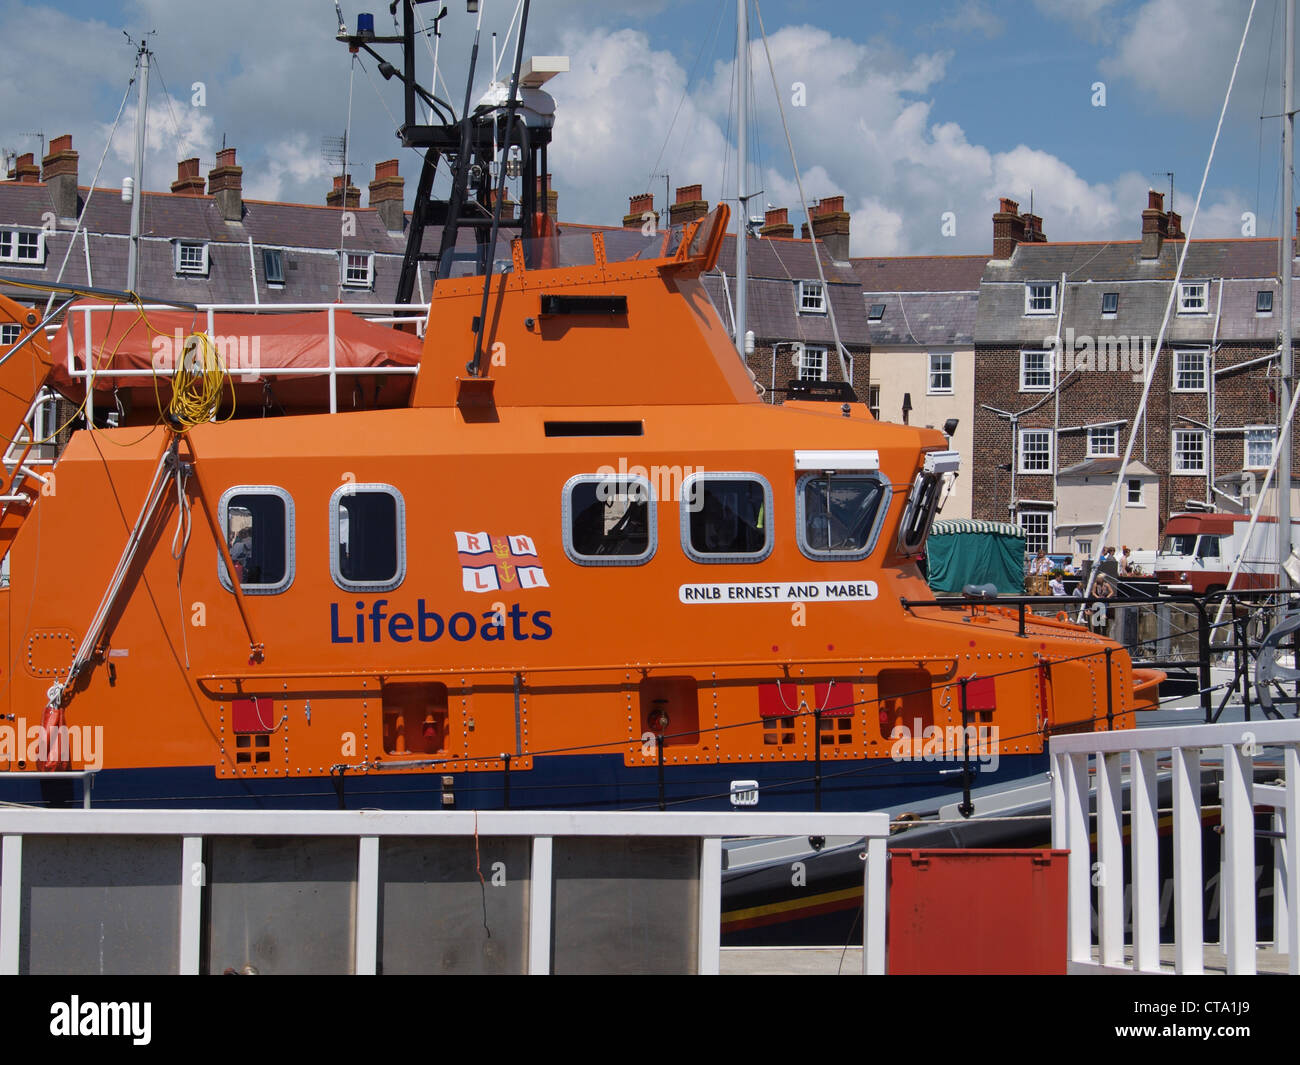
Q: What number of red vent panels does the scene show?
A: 4